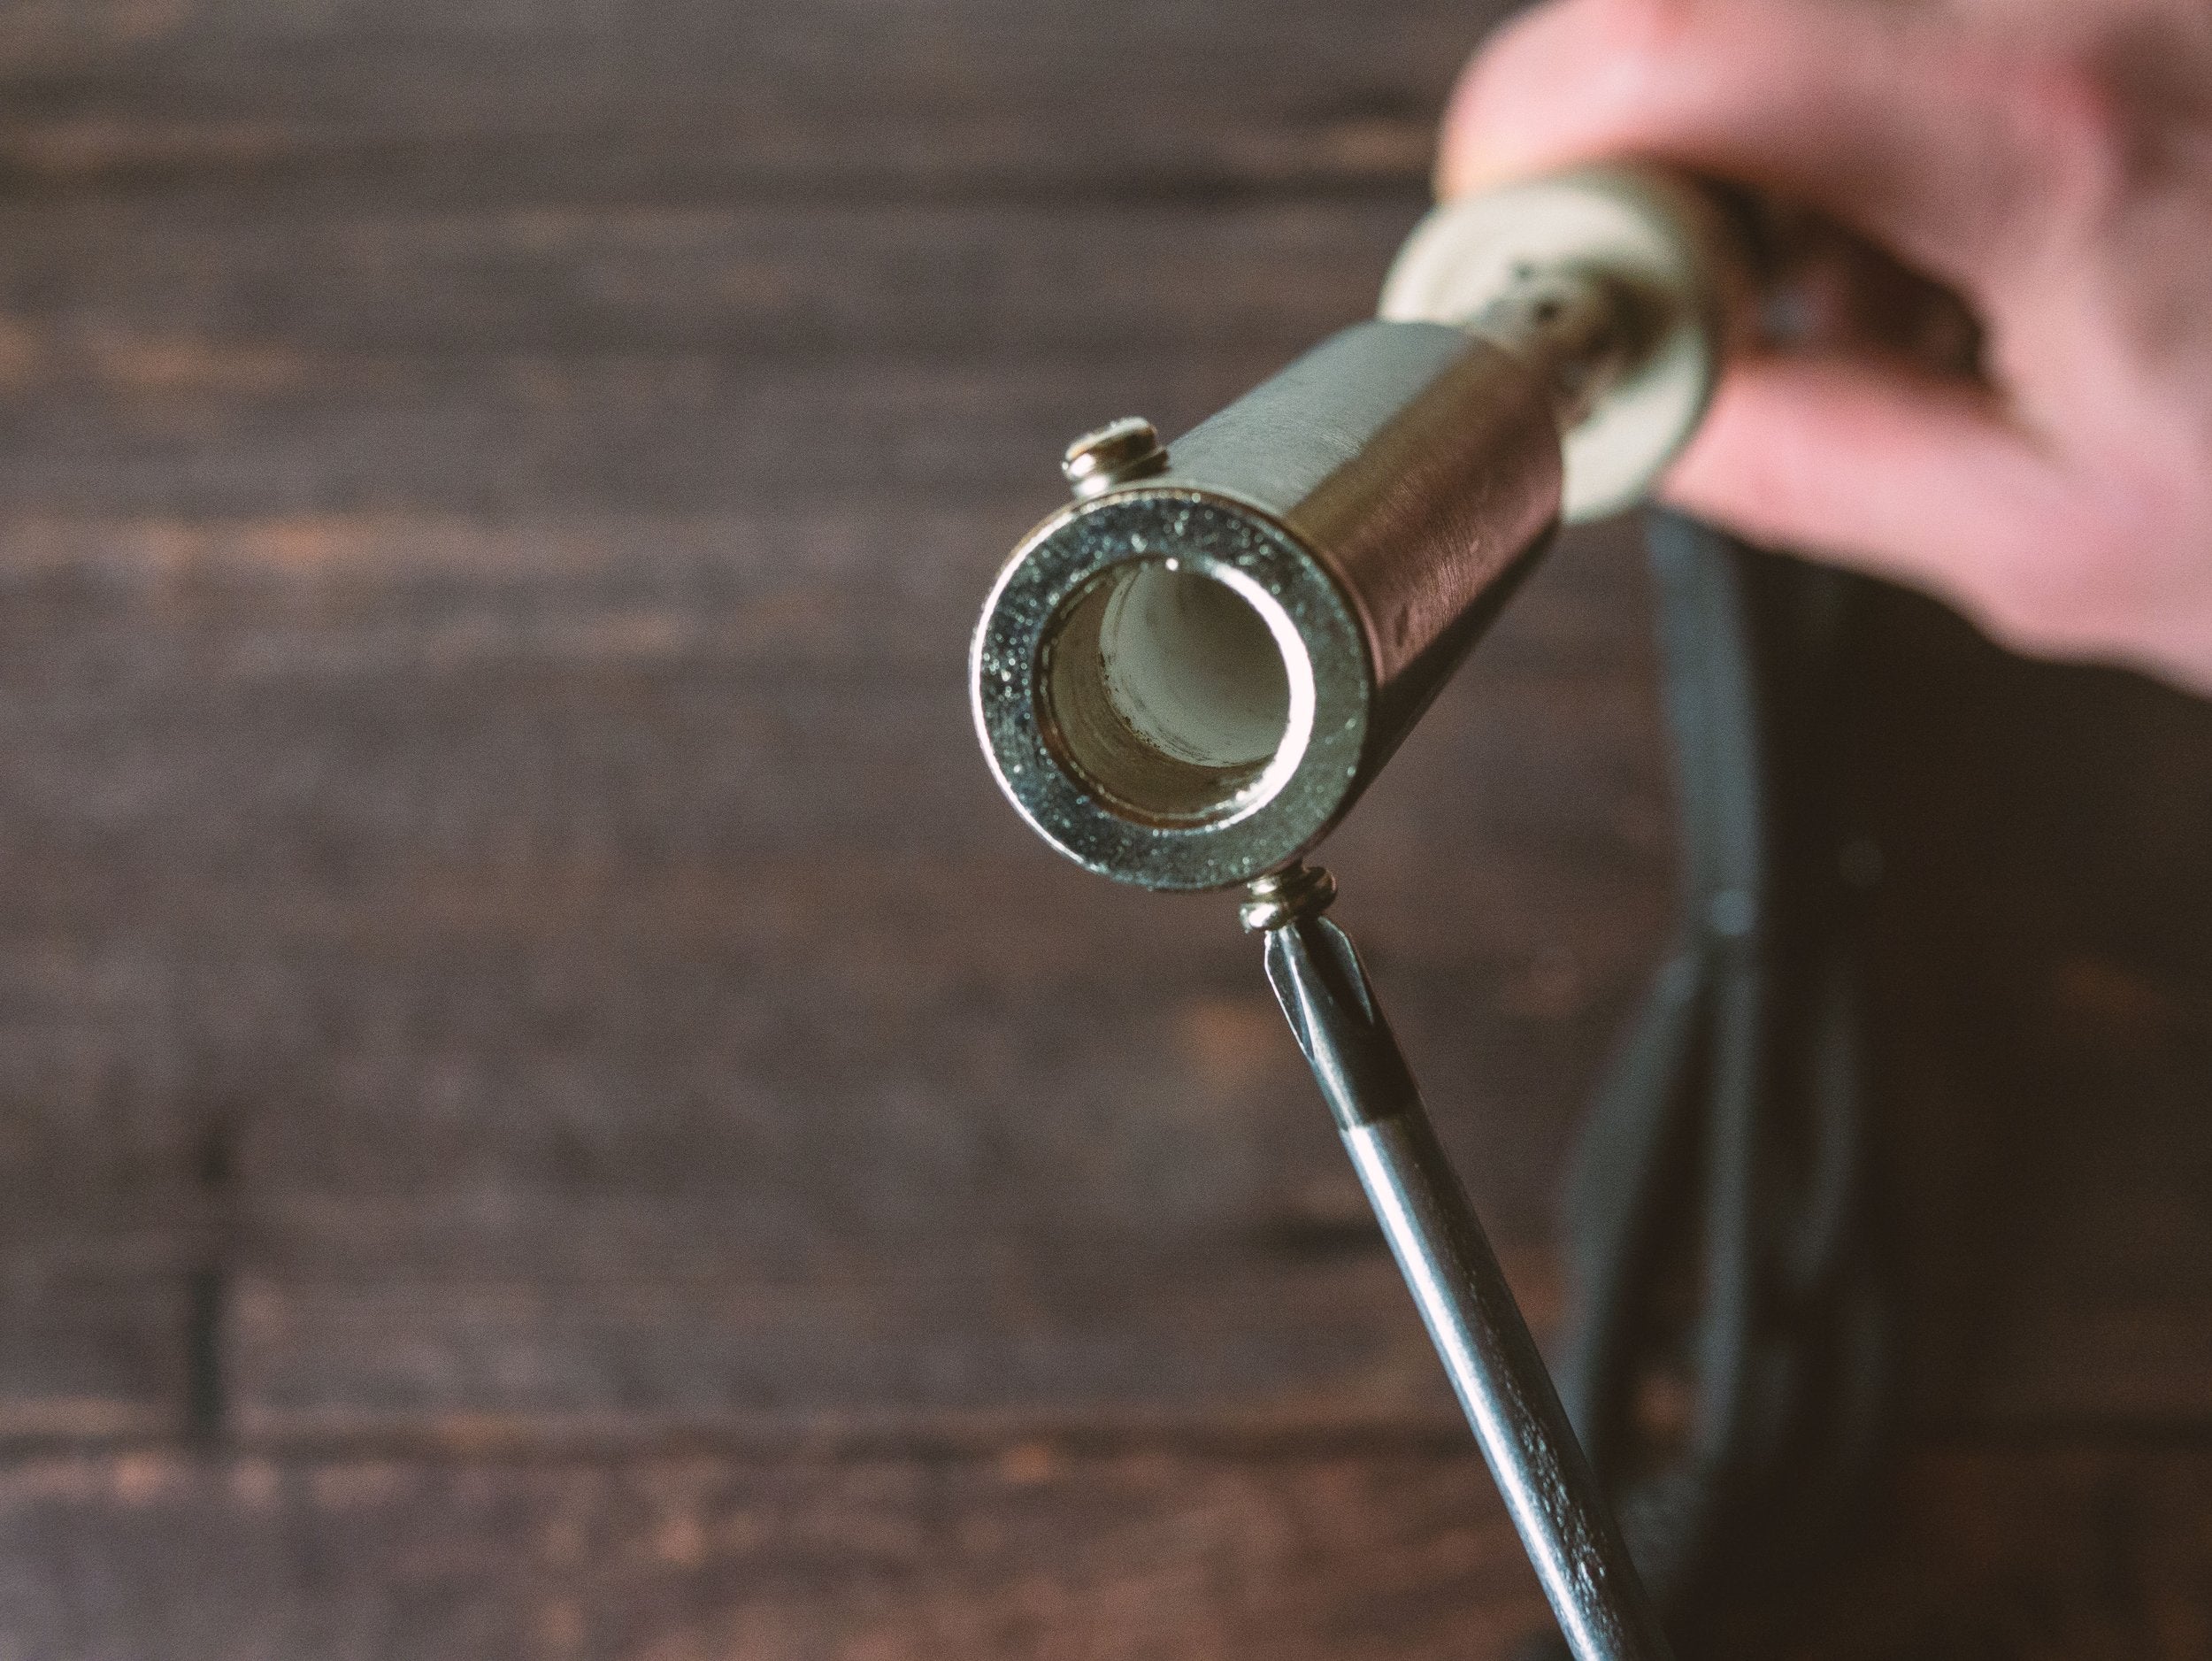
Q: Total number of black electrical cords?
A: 1